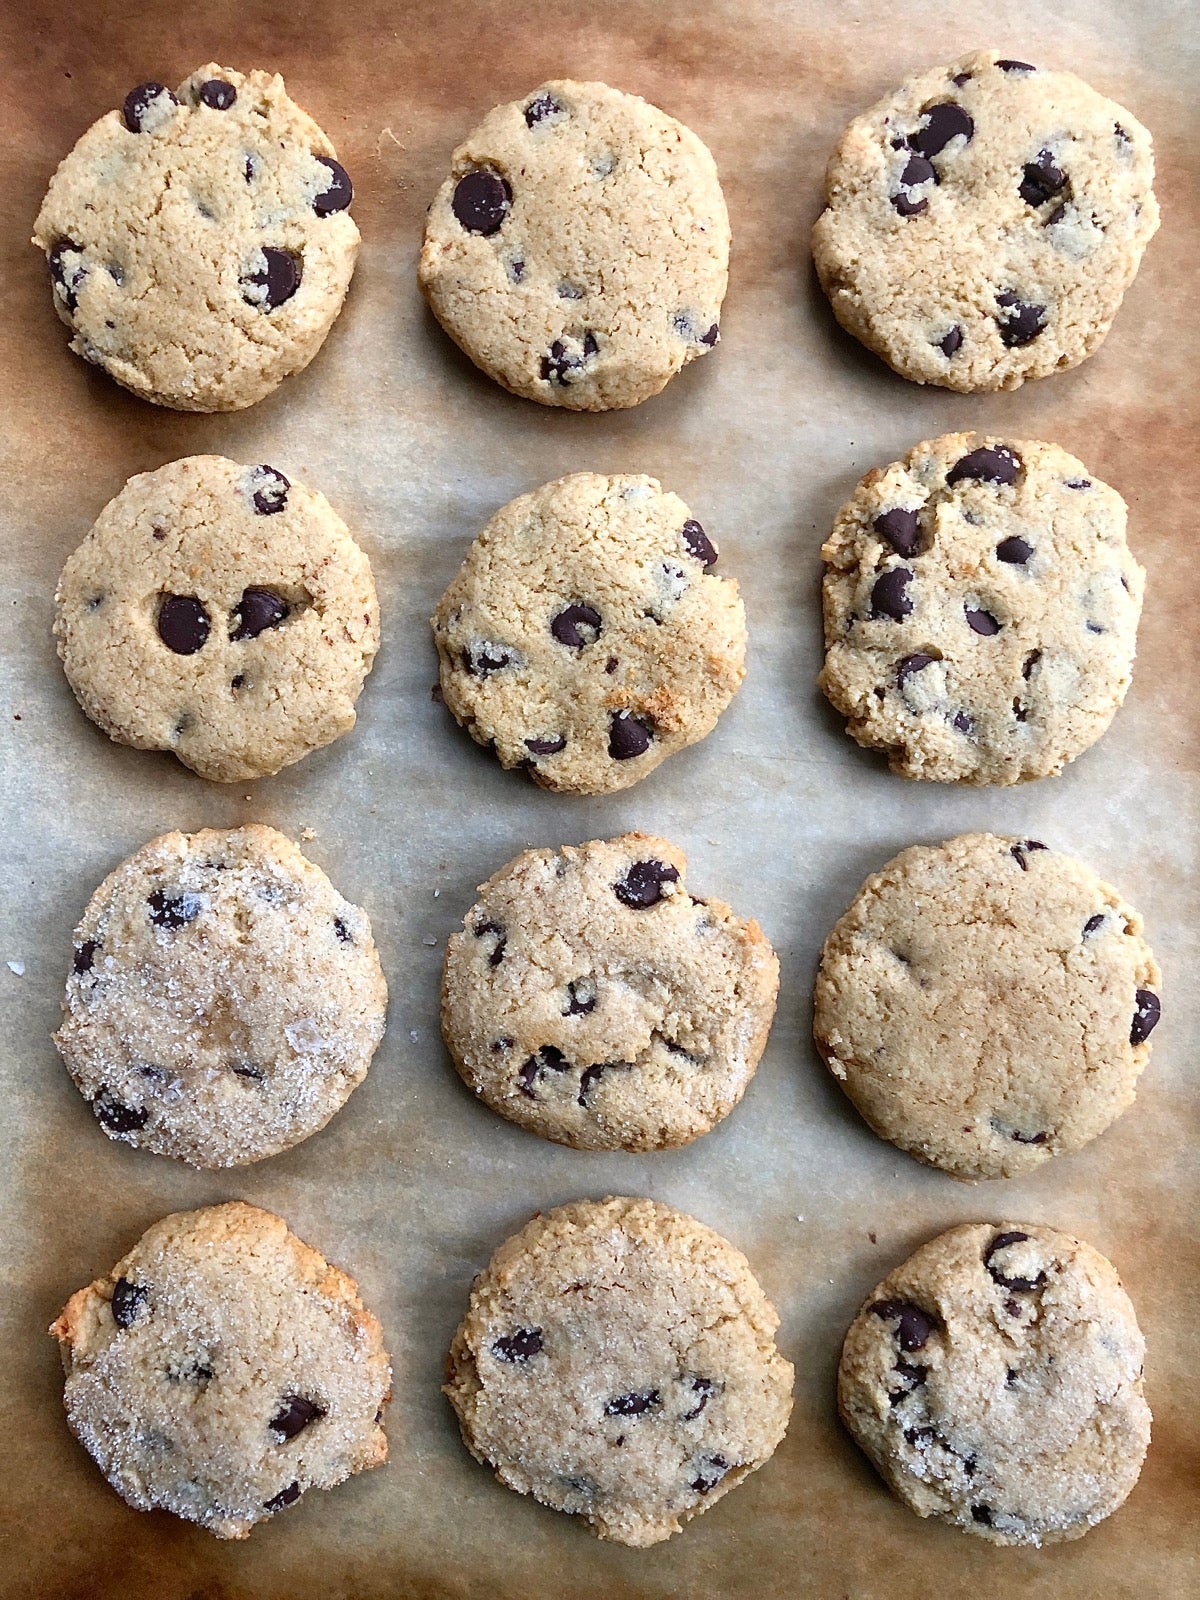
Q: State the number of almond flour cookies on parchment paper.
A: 12